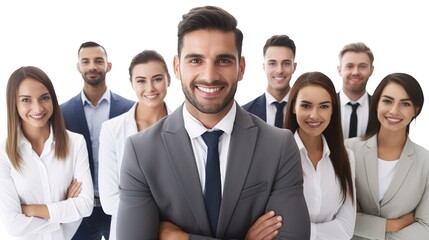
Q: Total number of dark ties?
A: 3